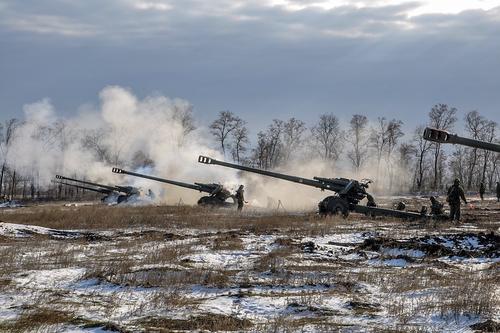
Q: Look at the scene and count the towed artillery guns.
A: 5